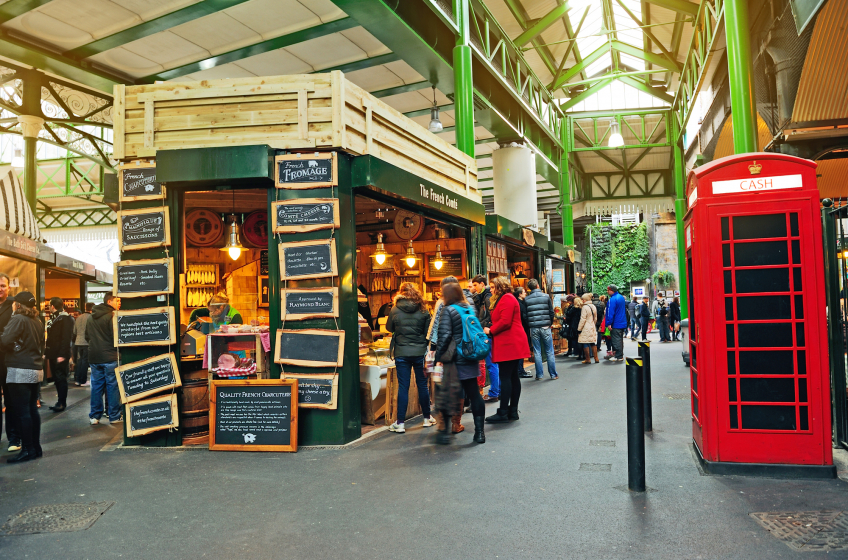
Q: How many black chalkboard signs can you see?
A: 13